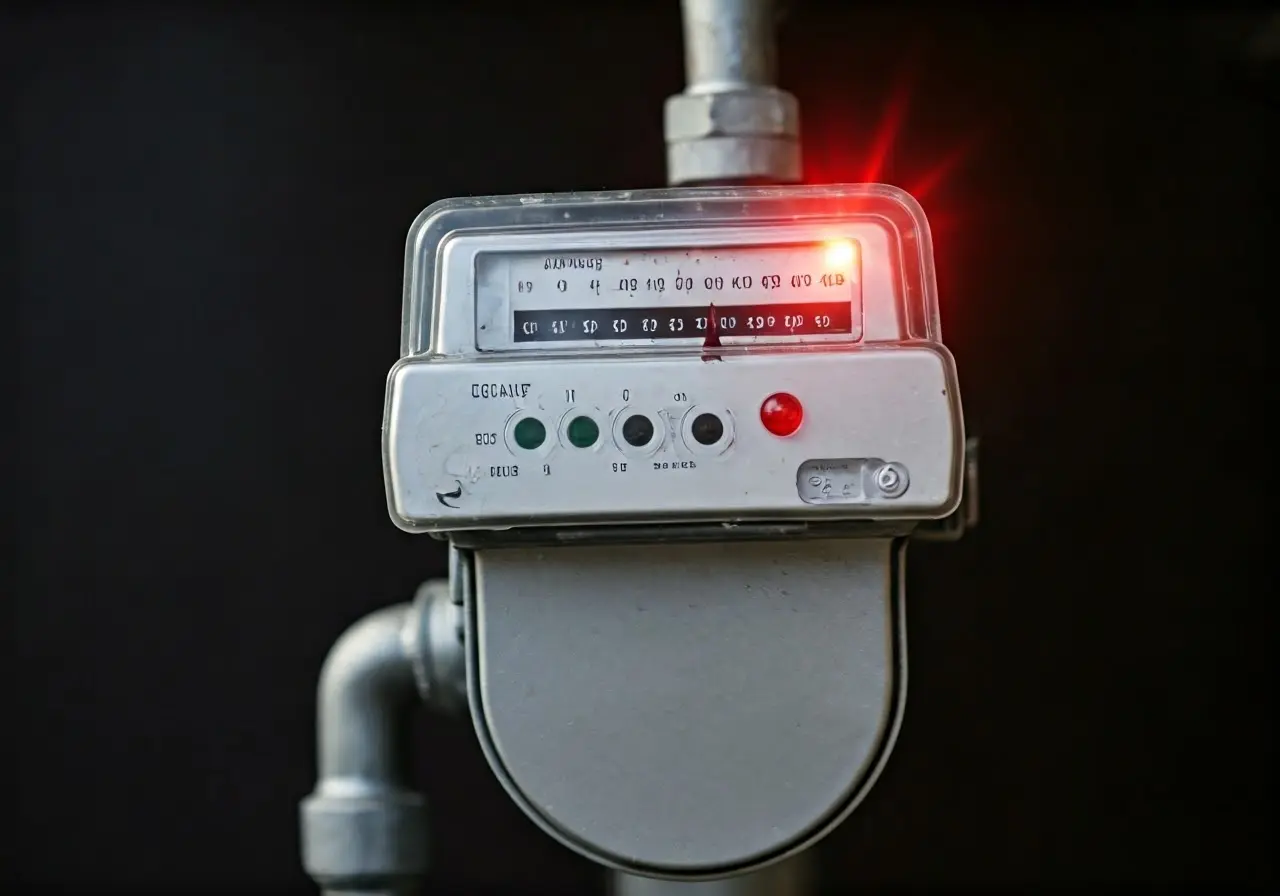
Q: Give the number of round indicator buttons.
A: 5